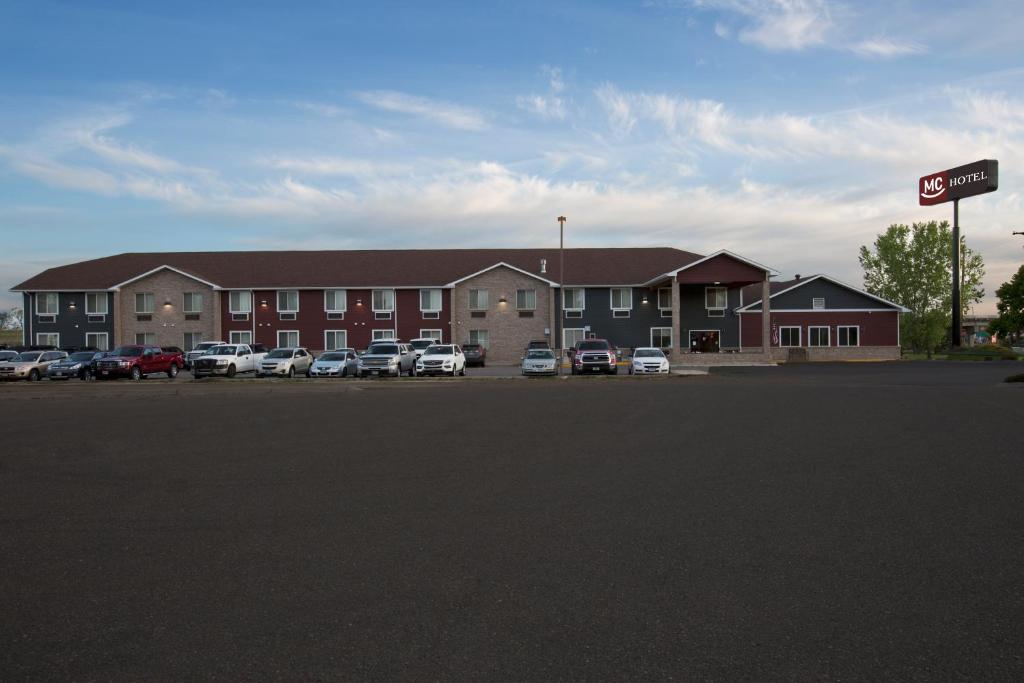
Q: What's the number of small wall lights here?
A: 6